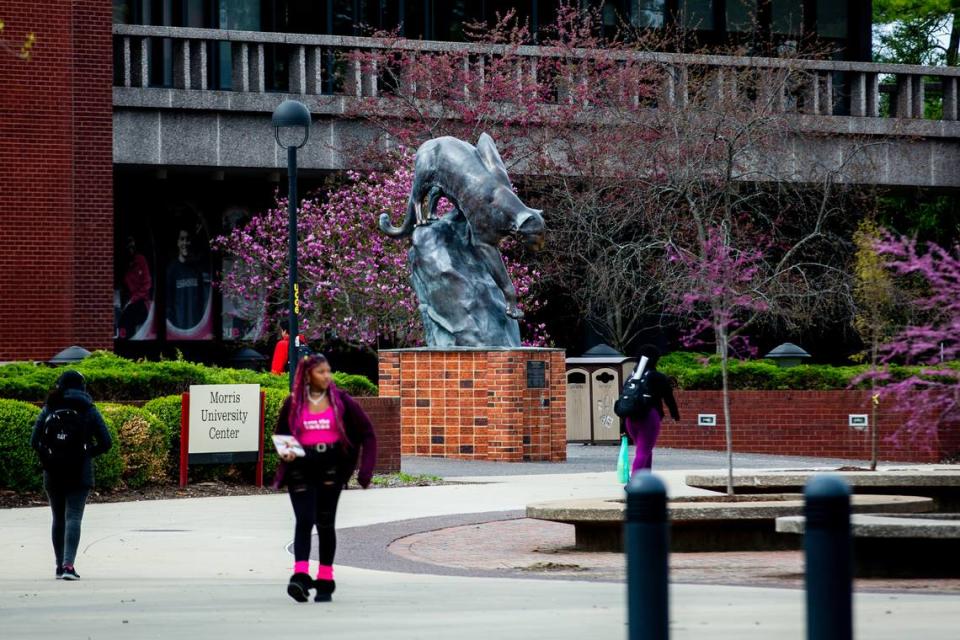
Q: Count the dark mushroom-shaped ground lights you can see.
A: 4